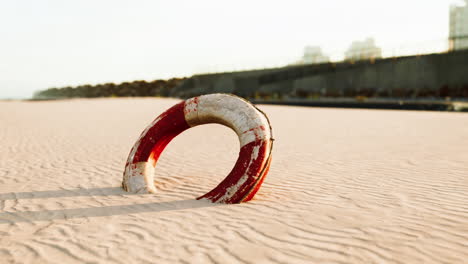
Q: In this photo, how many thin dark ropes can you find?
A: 1